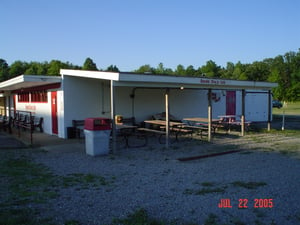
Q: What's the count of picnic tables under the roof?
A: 4